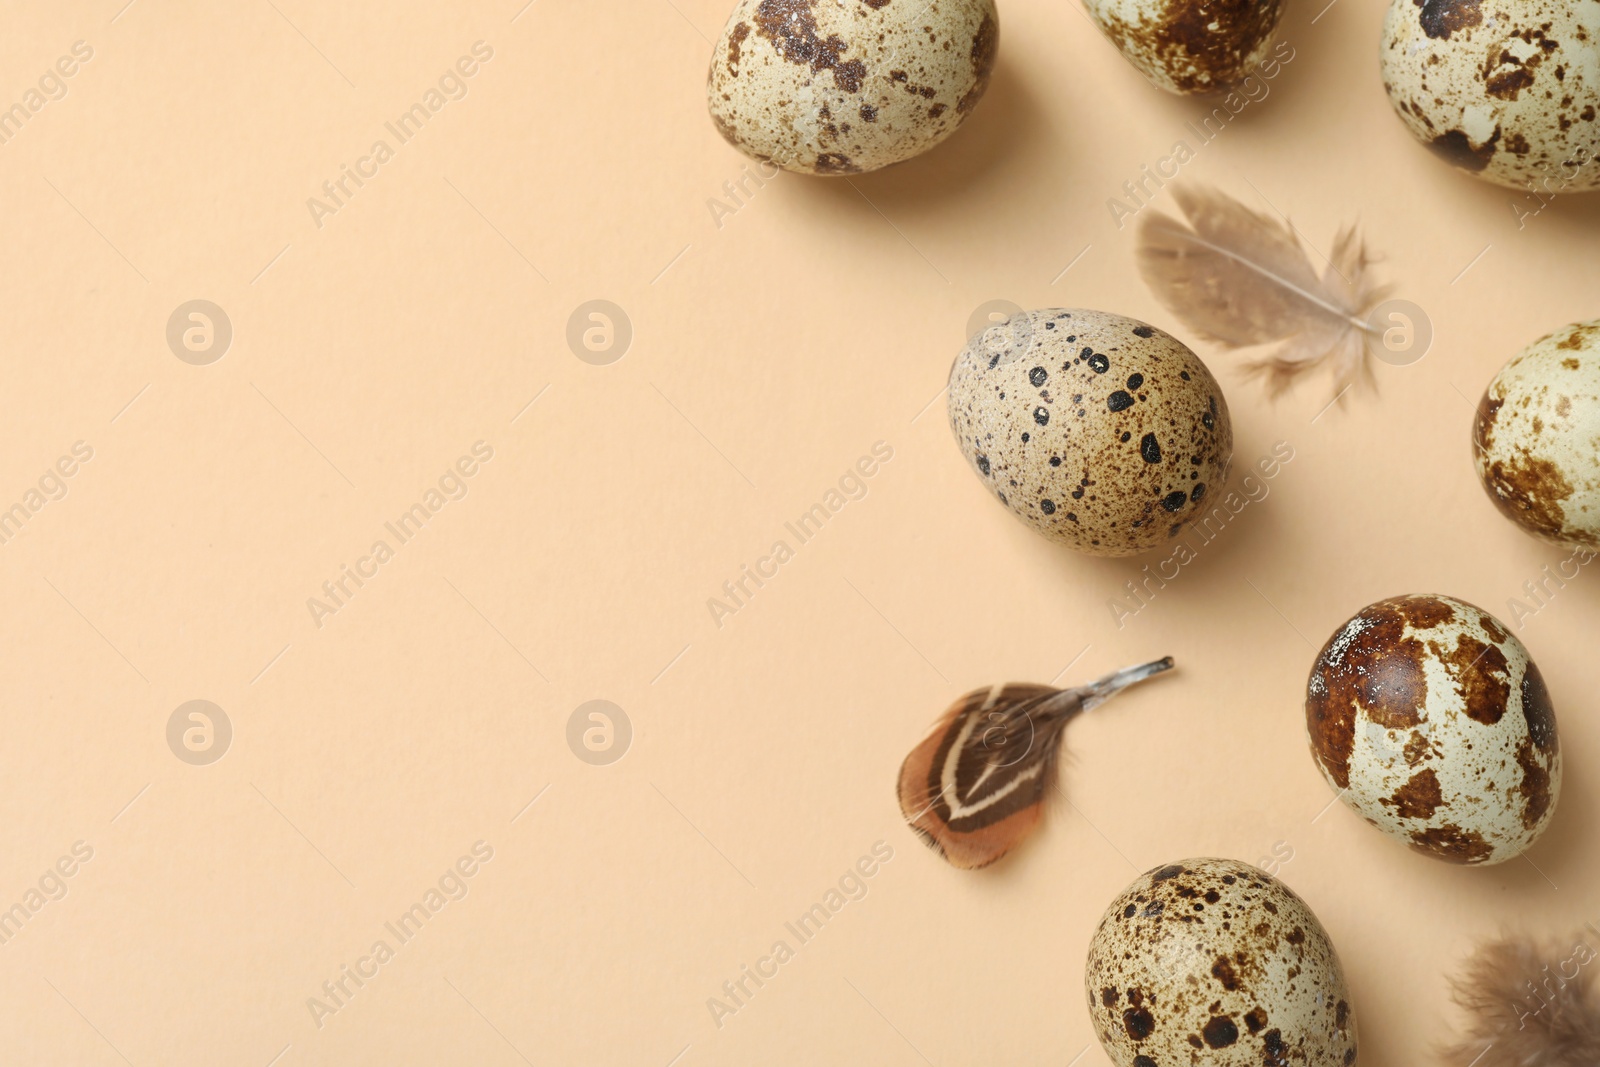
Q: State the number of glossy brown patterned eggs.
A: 7